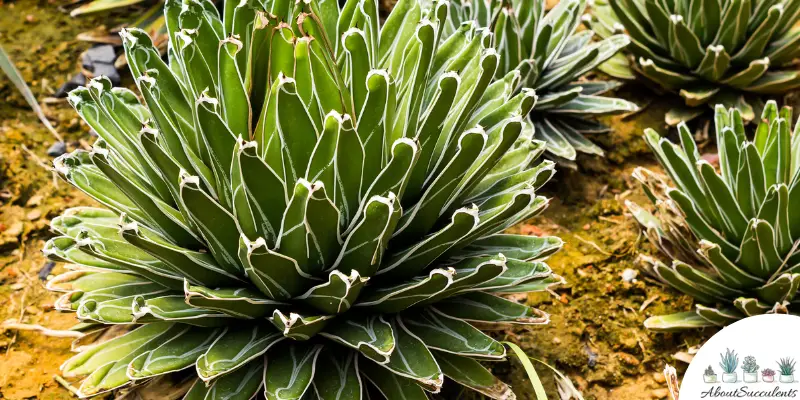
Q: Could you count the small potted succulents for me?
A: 5